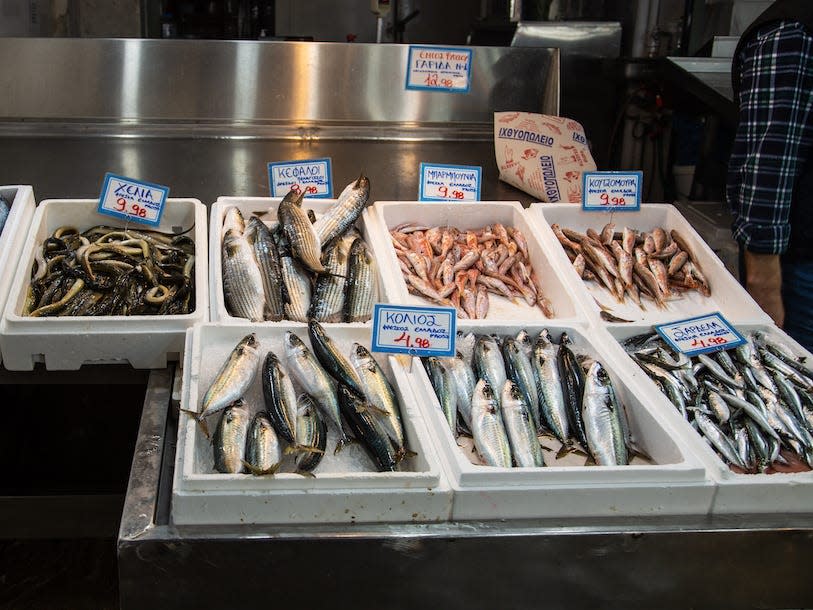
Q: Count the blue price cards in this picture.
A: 7